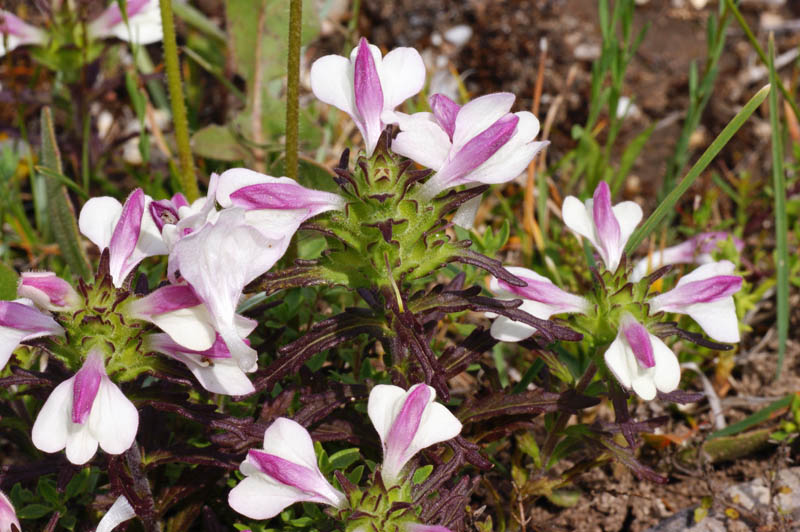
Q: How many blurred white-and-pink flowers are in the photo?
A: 3